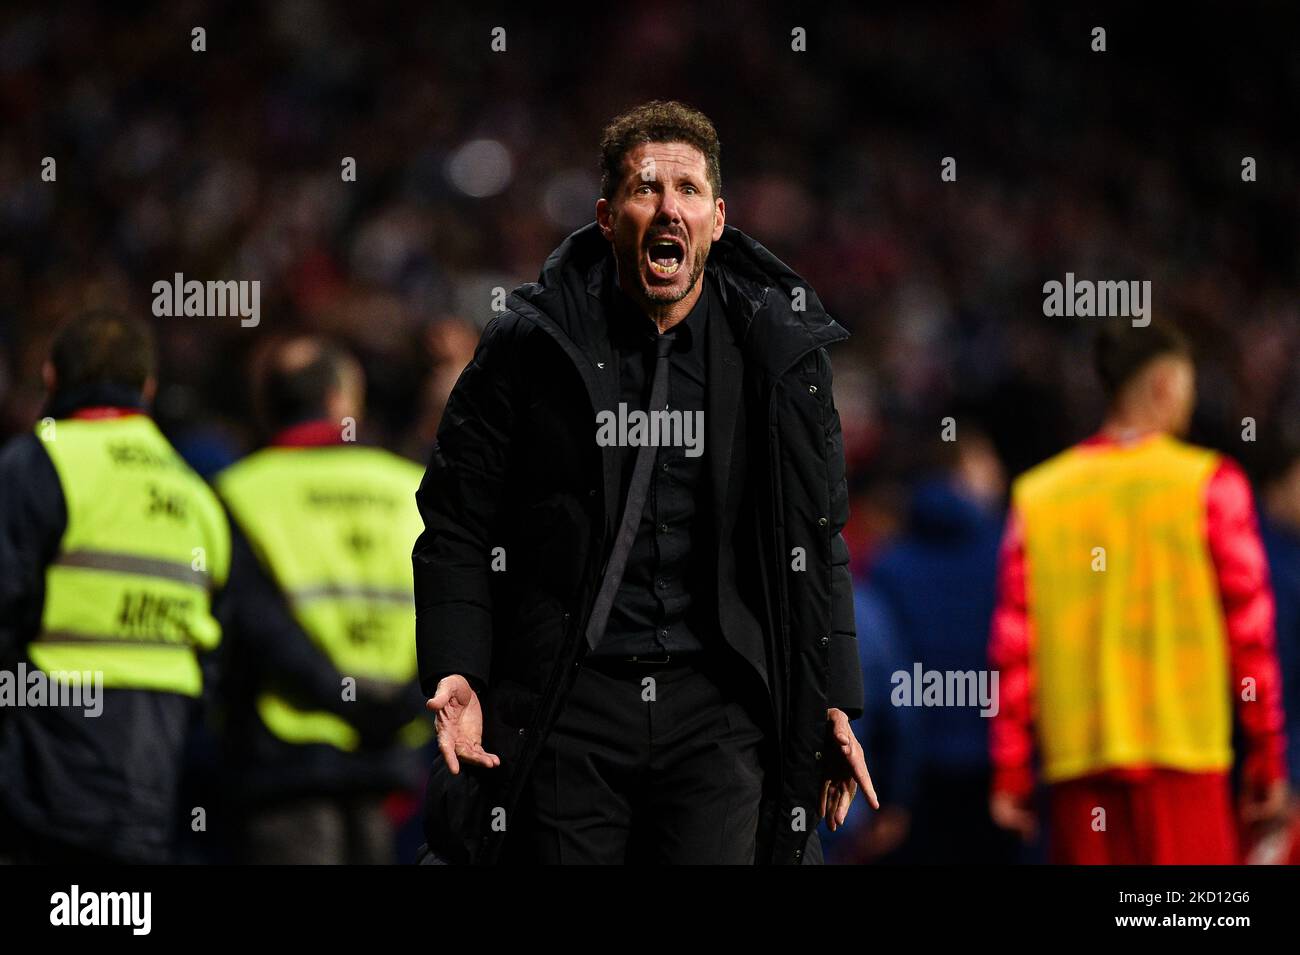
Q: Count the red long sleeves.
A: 2